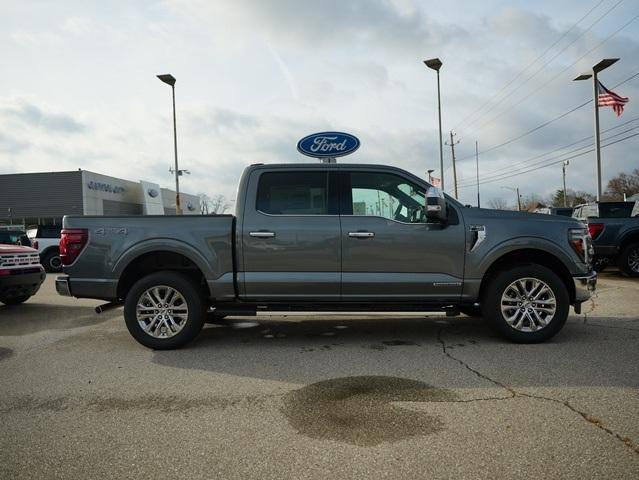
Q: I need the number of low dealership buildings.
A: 1